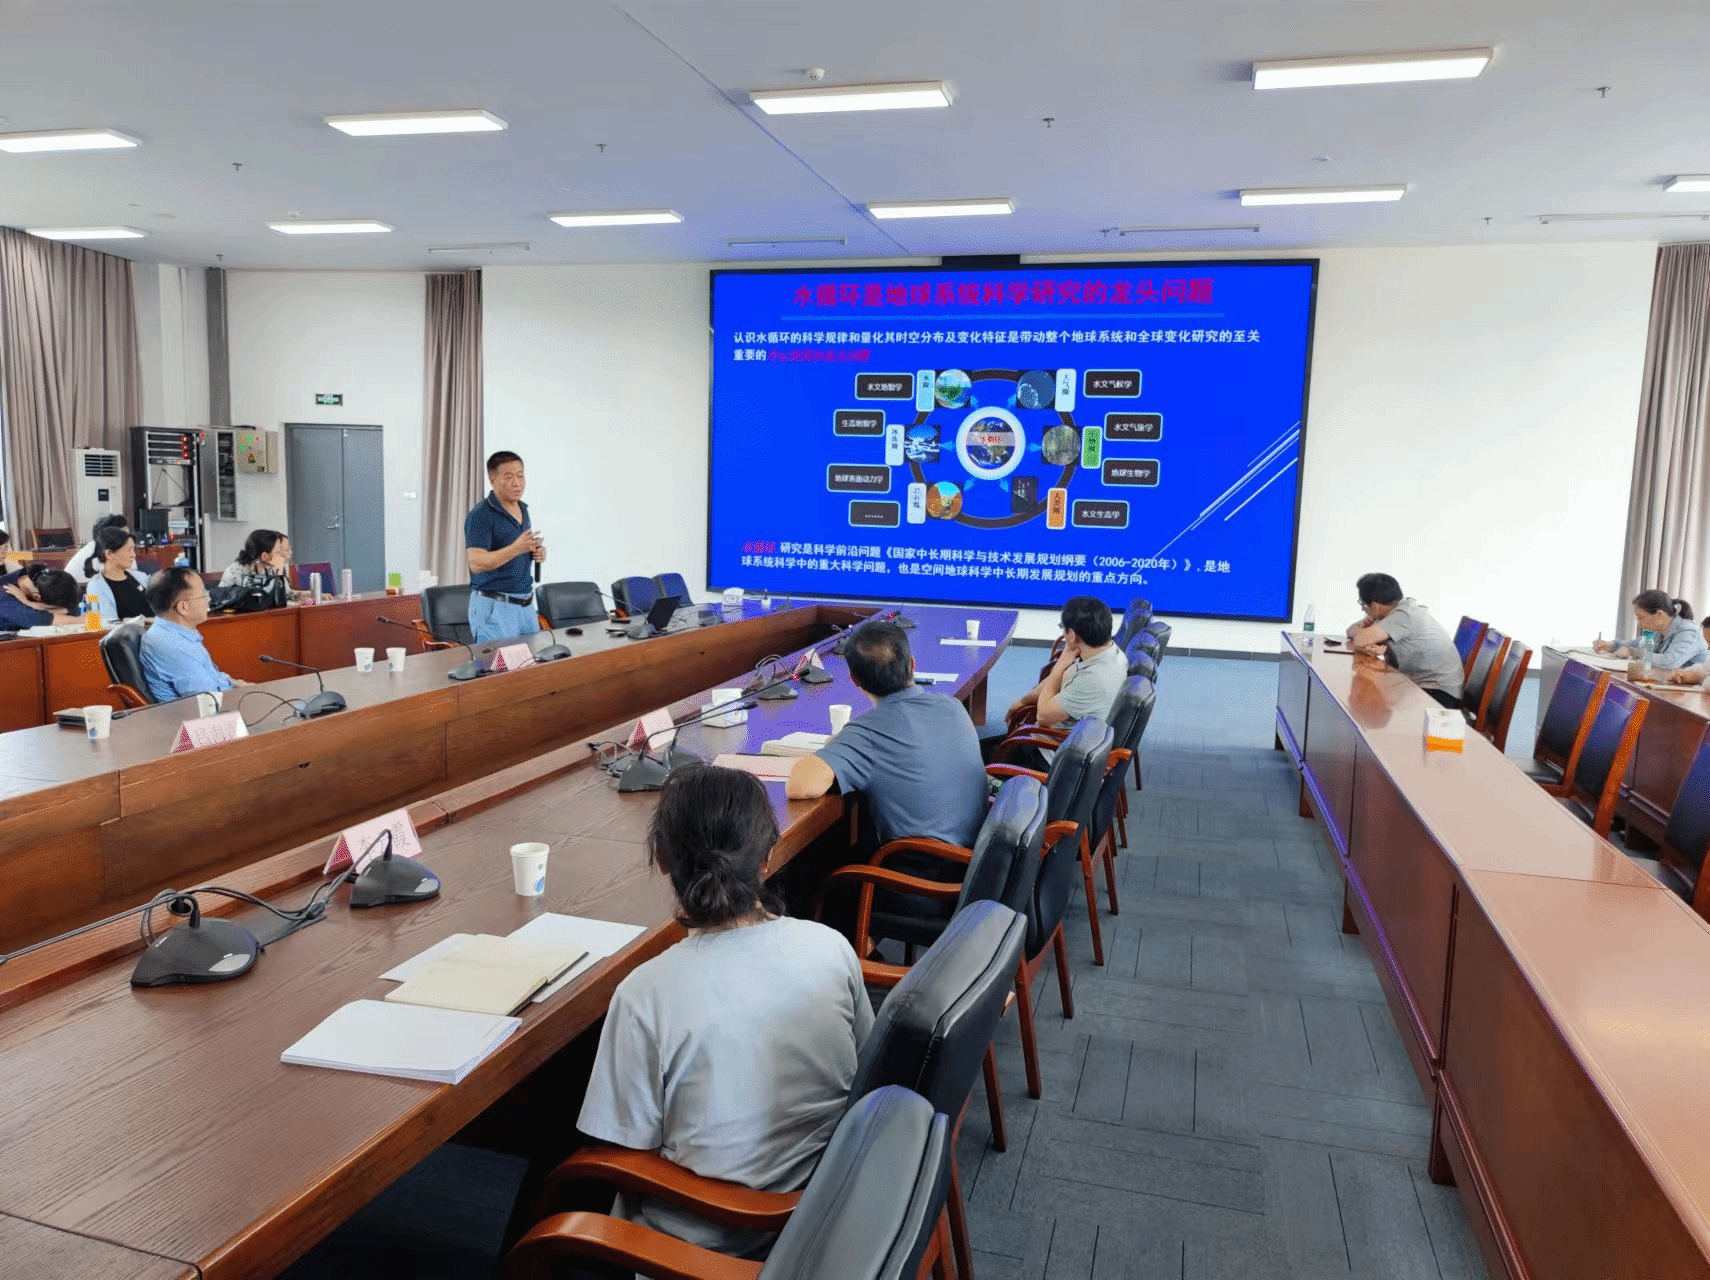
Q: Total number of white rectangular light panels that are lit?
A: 10